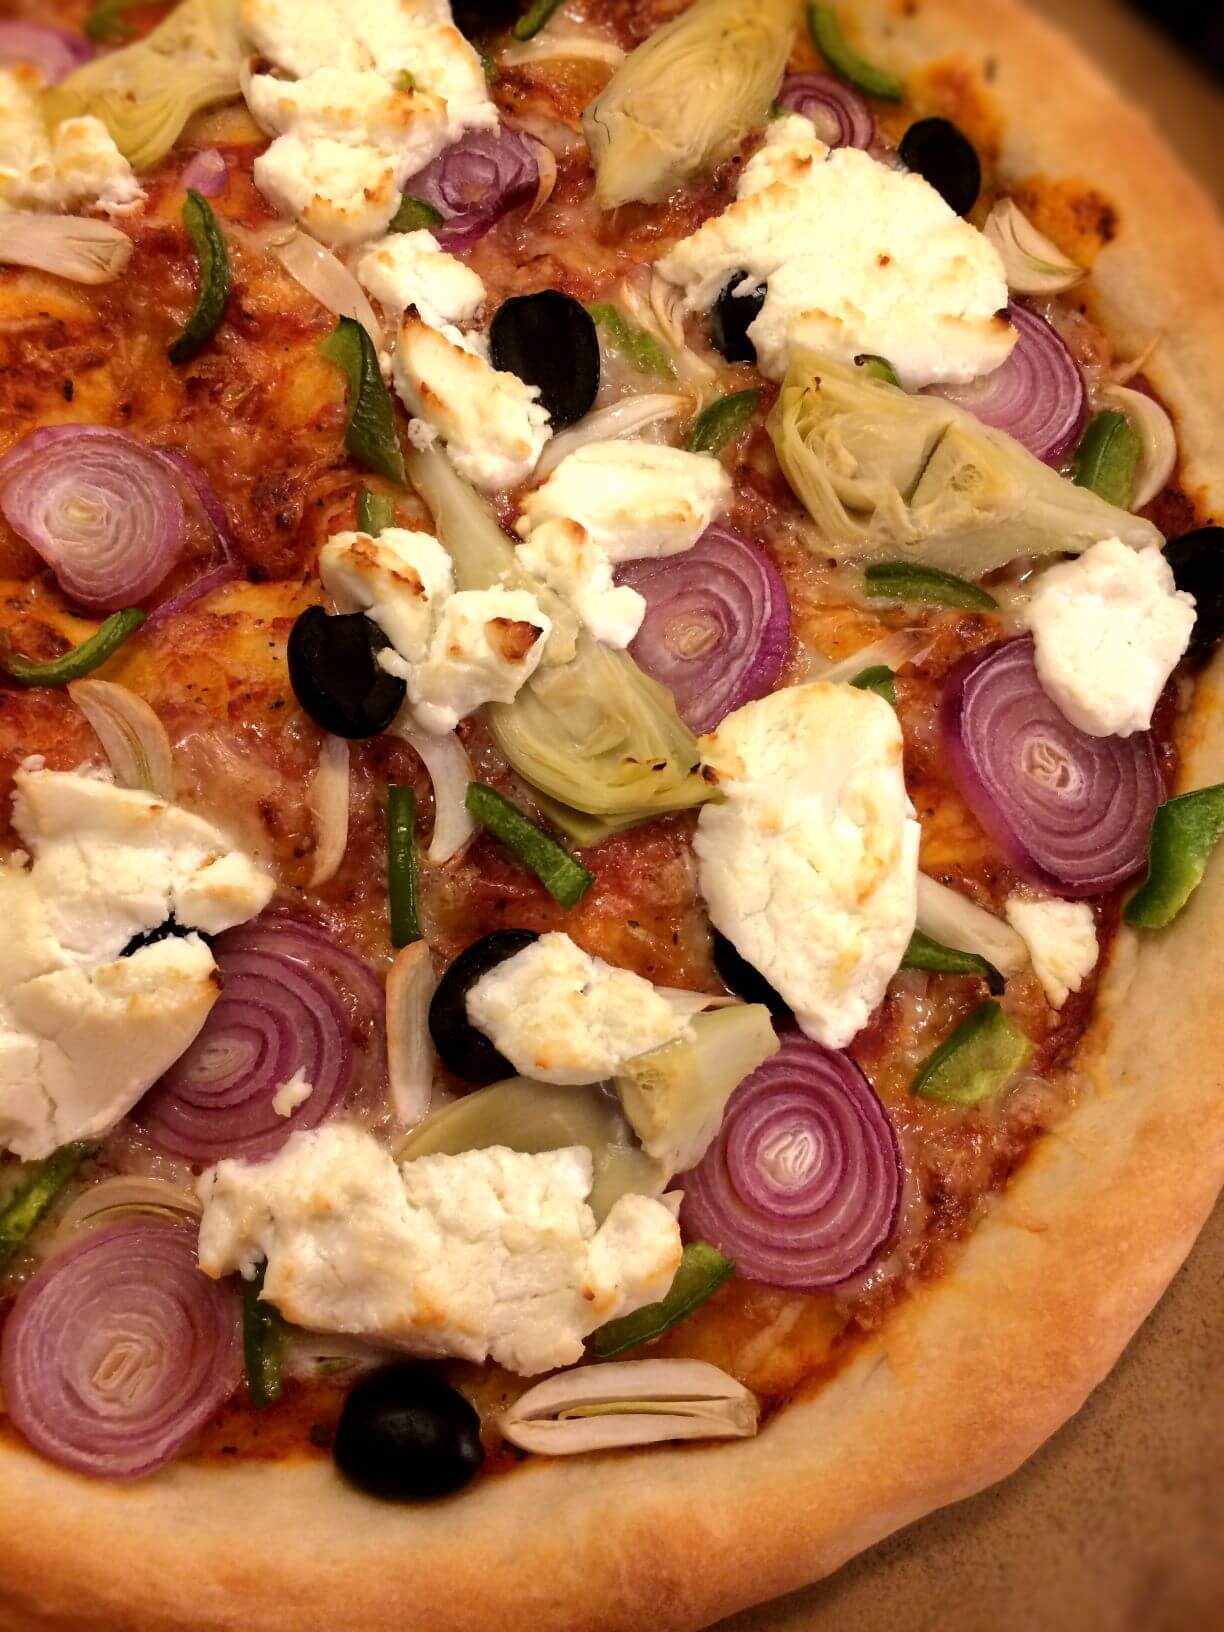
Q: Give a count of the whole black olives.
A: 1